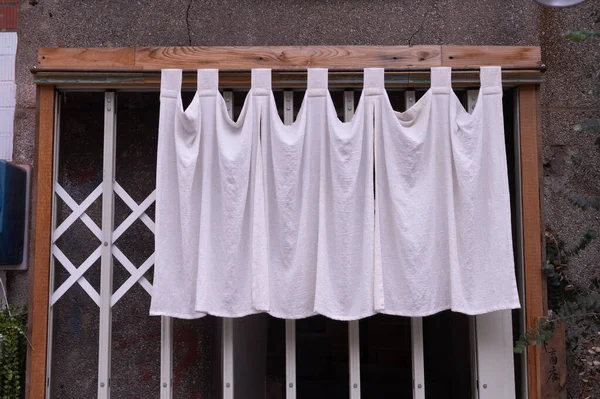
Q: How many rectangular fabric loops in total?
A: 7